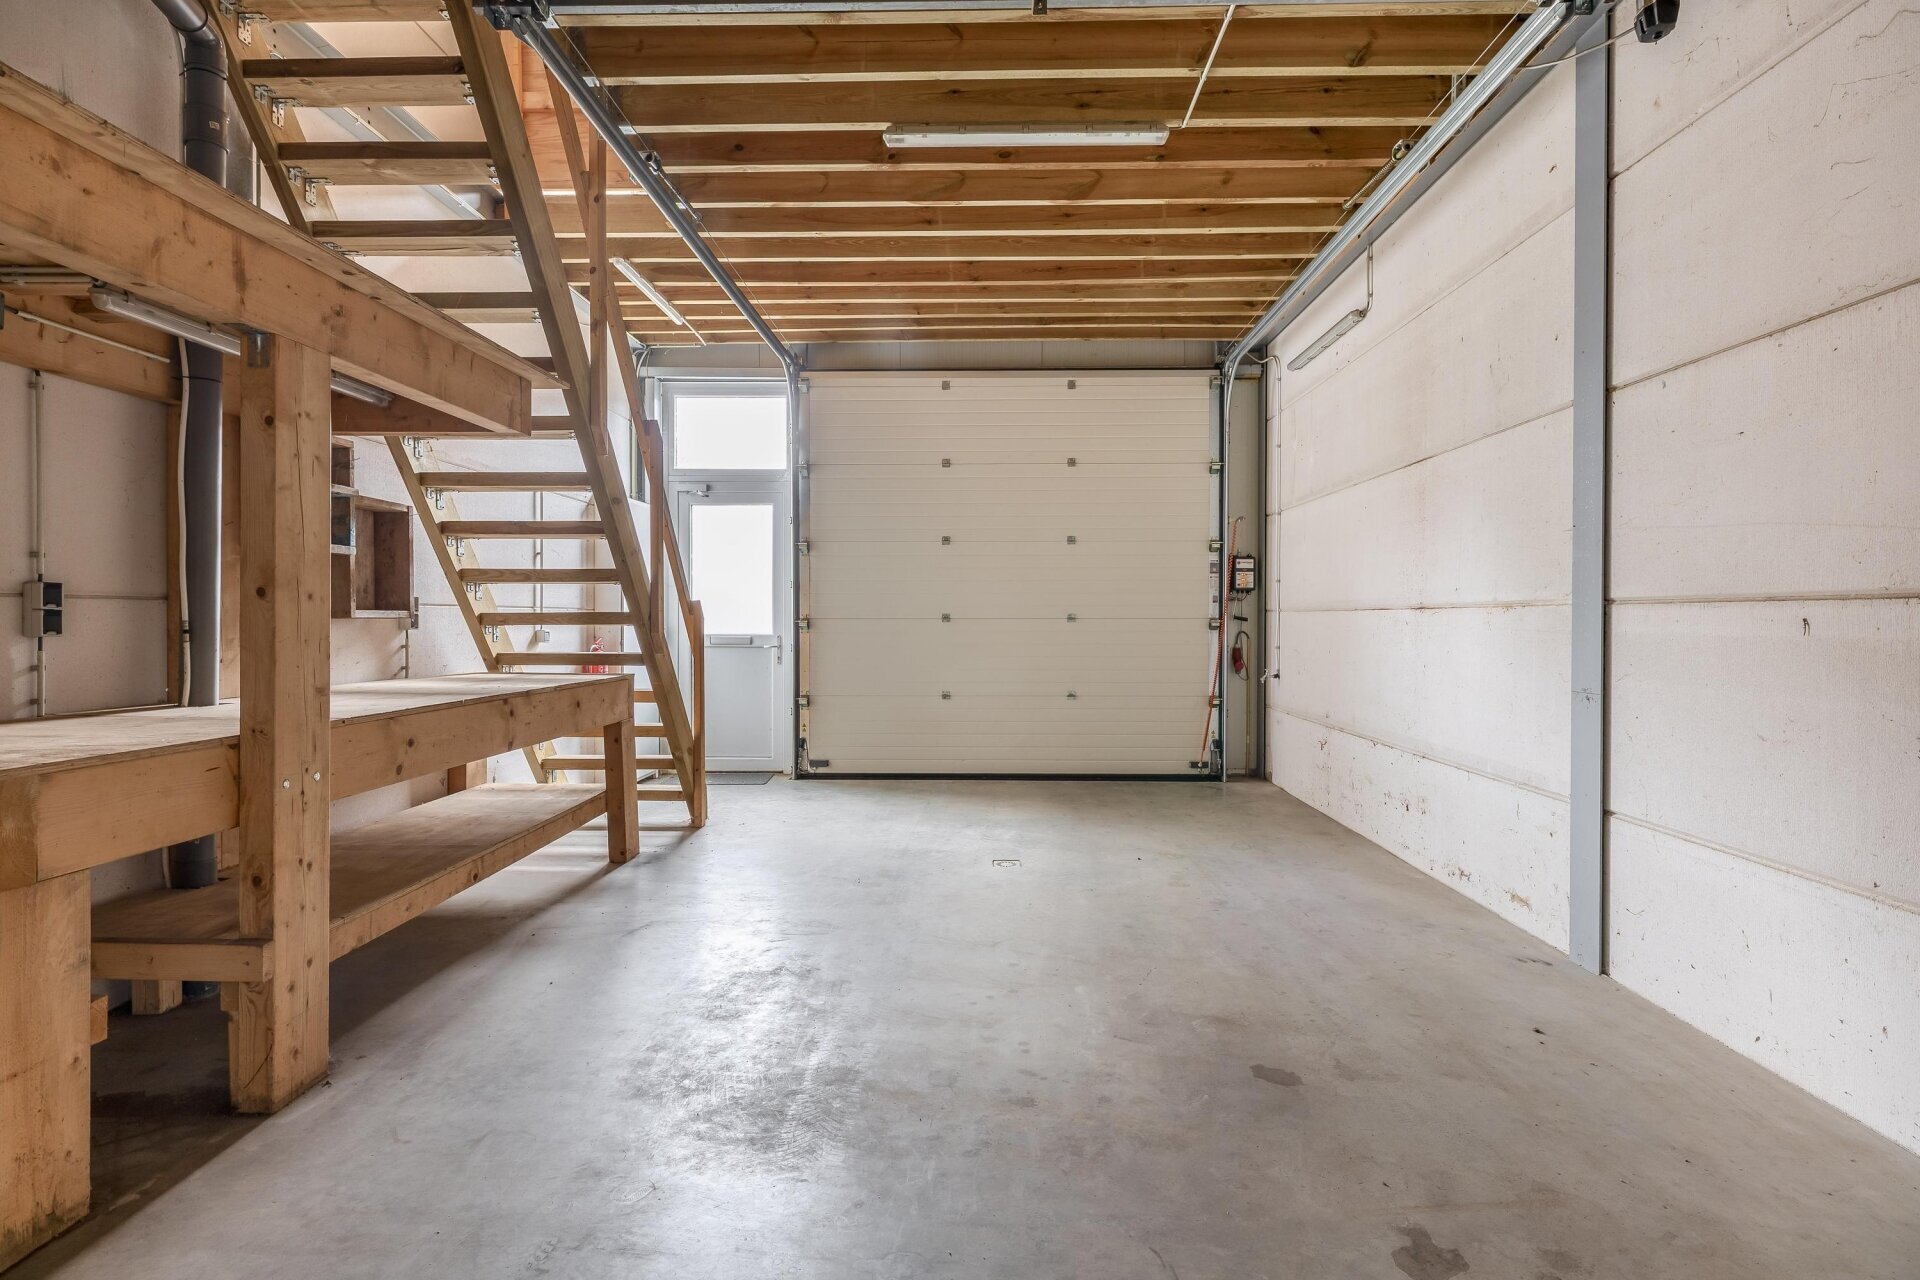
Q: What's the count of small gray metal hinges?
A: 10